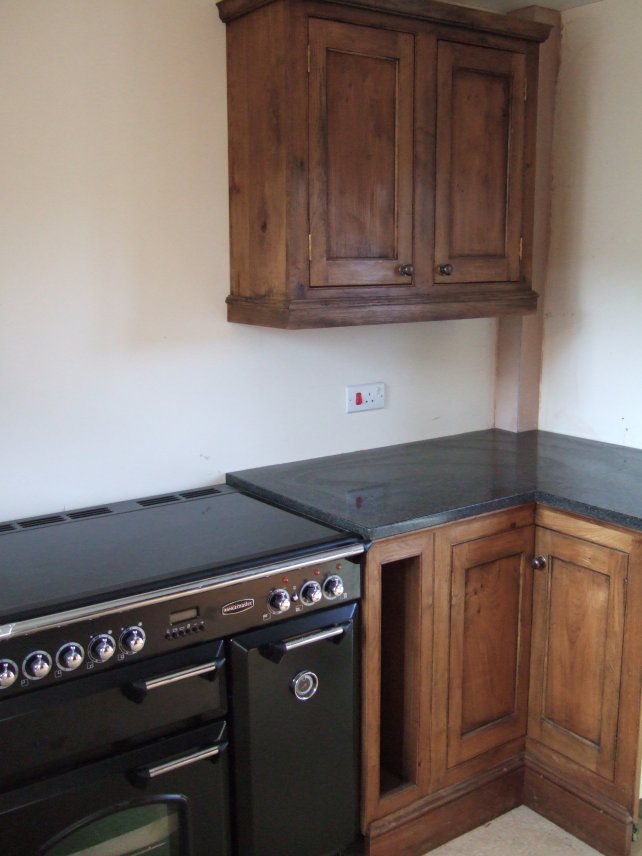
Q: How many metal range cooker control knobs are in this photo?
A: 8